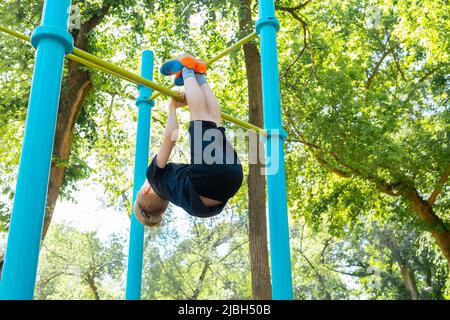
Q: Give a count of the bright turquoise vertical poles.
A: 3